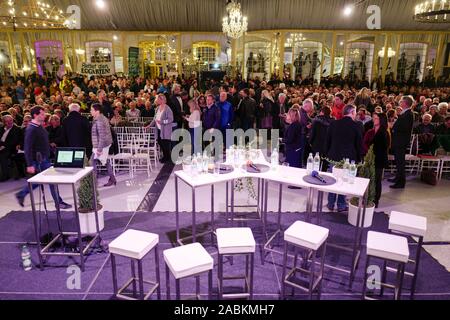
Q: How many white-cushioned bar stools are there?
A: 6